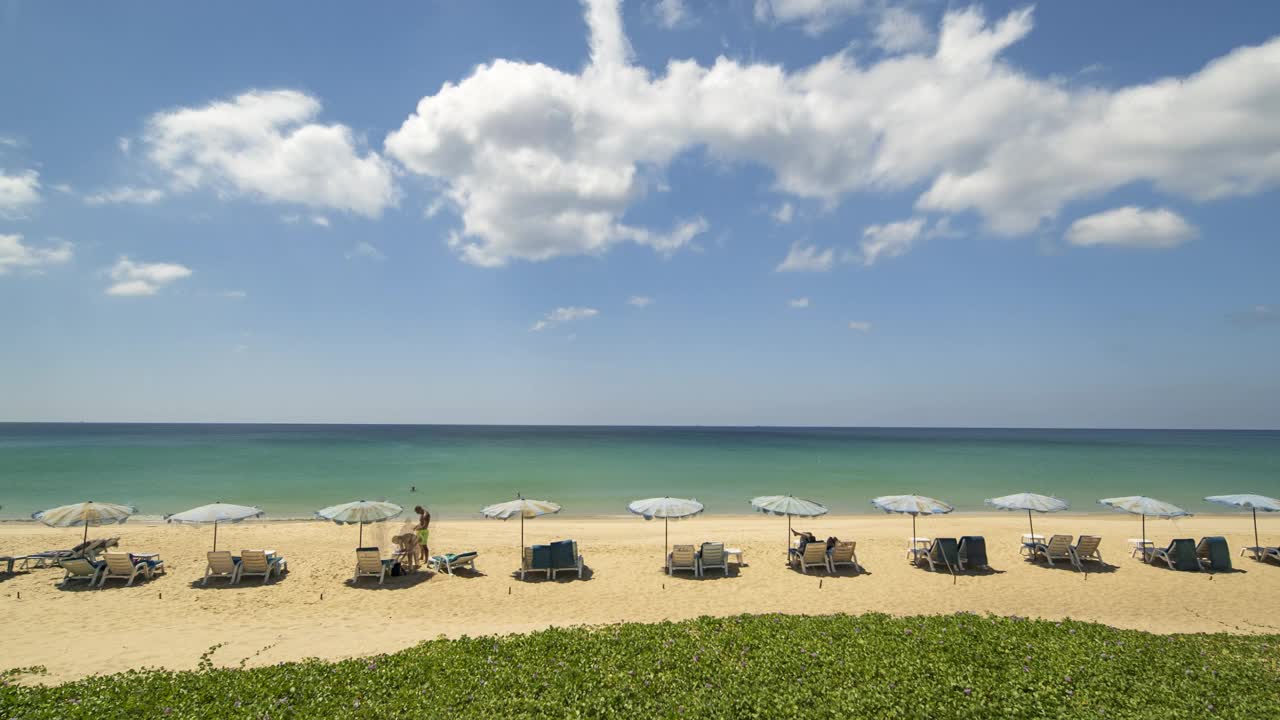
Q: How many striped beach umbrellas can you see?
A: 10